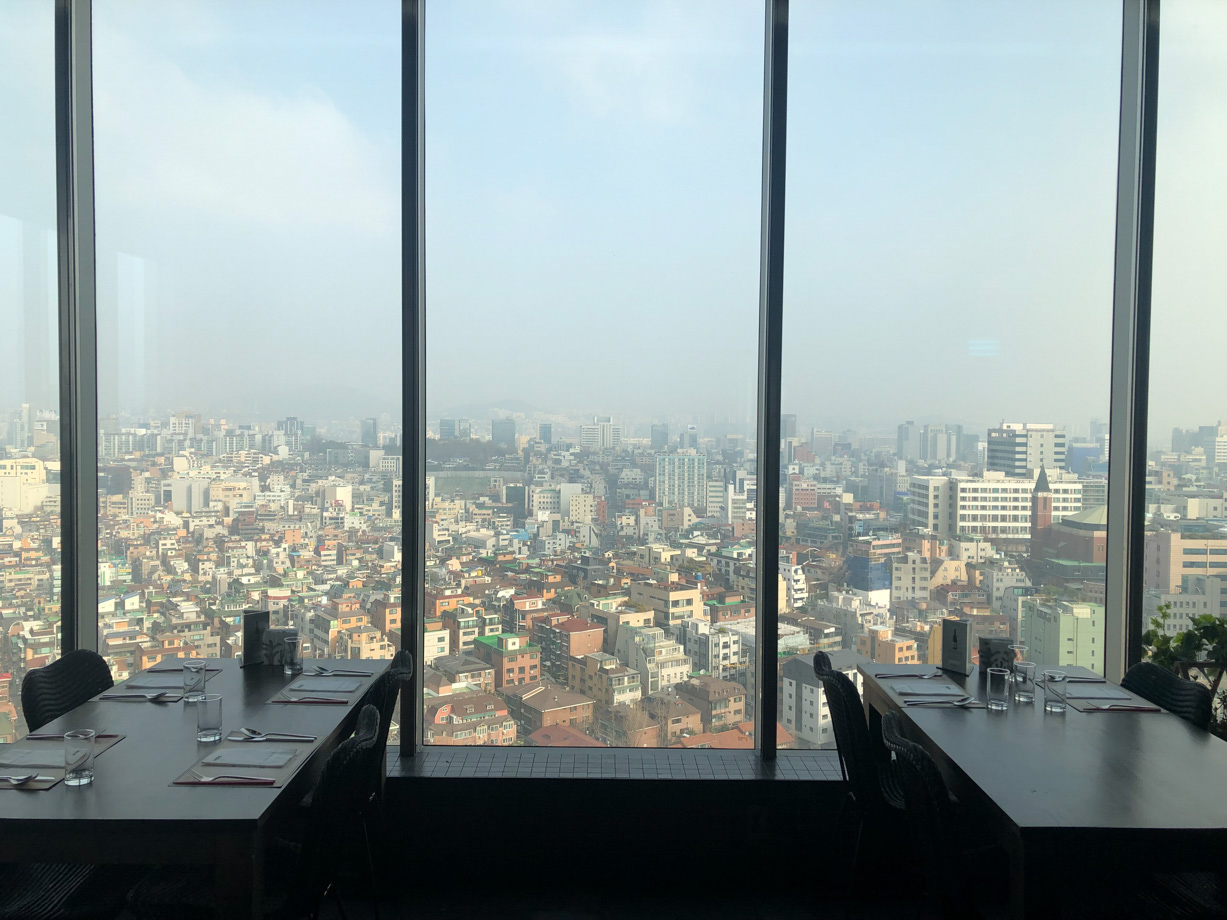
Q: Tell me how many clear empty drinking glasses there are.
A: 8